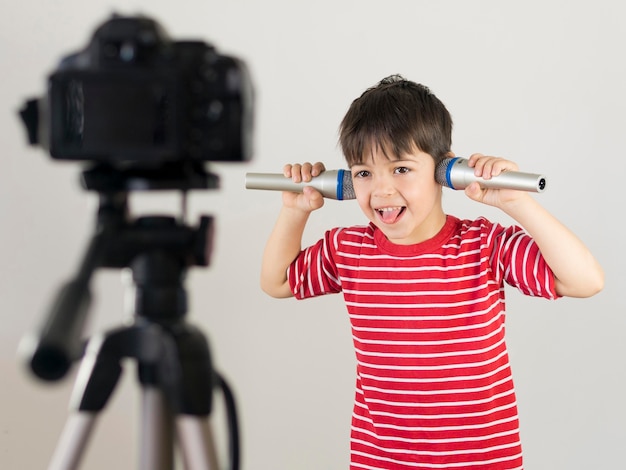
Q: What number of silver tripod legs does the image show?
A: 3